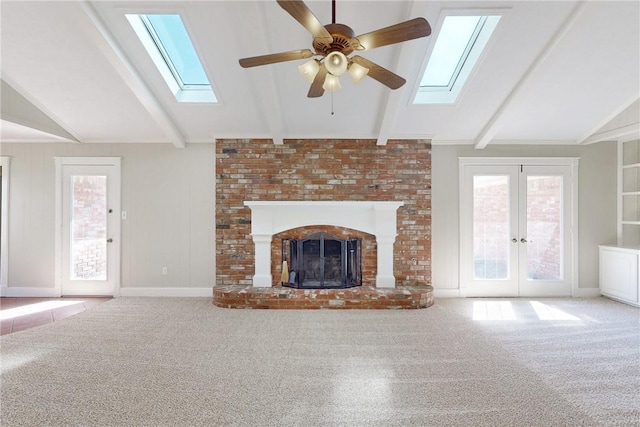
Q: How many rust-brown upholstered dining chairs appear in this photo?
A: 0